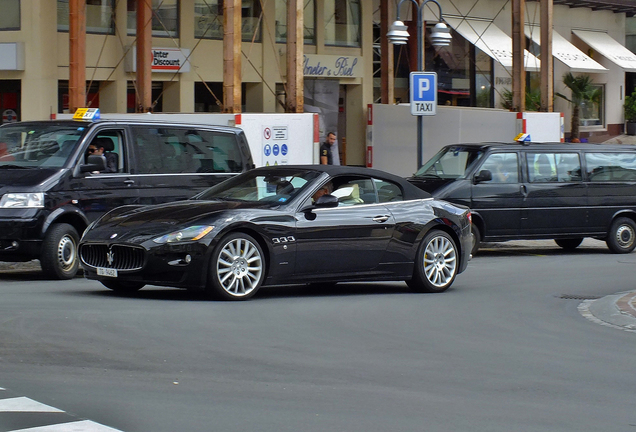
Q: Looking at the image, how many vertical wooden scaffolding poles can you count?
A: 8